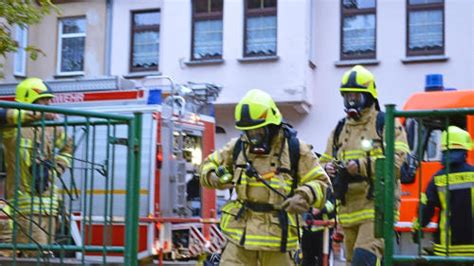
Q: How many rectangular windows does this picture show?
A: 7